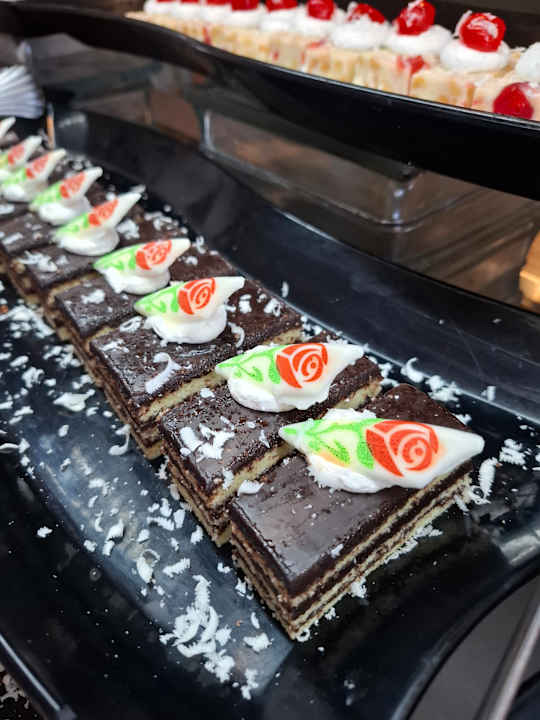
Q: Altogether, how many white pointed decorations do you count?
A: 9